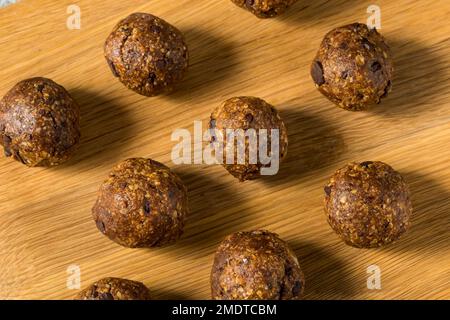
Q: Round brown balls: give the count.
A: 9